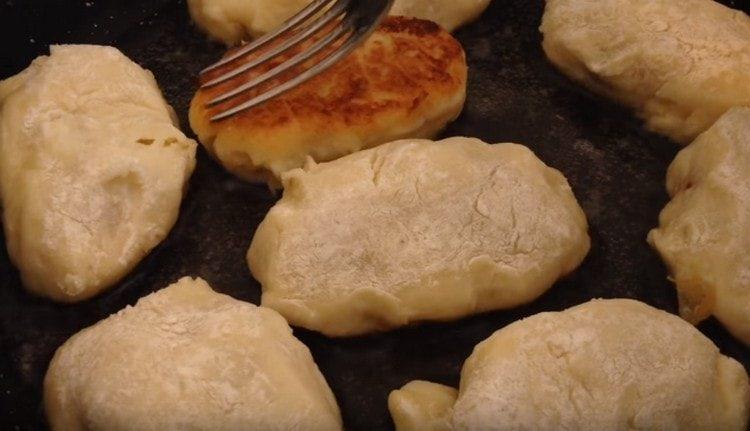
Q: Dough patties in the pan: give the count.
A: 8